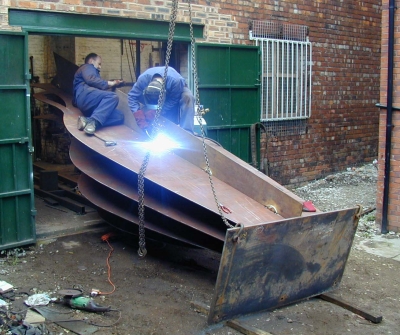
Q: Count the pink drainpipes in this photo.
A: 0